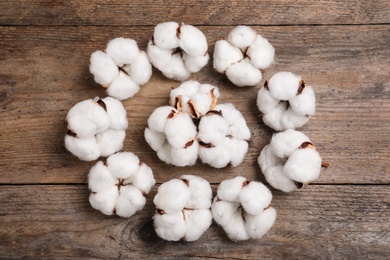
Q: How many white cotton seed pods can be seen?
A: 12